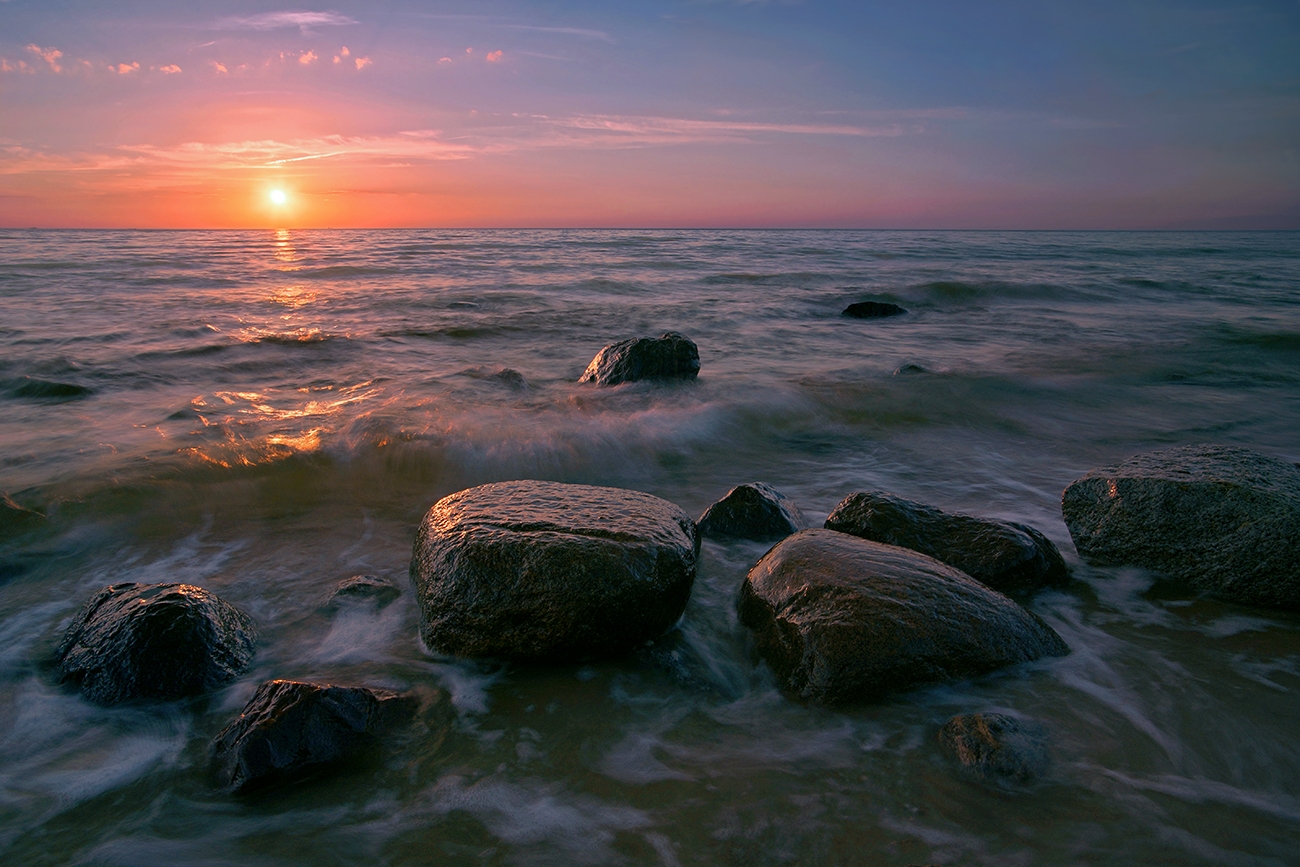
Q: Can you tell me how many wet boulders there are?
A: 11